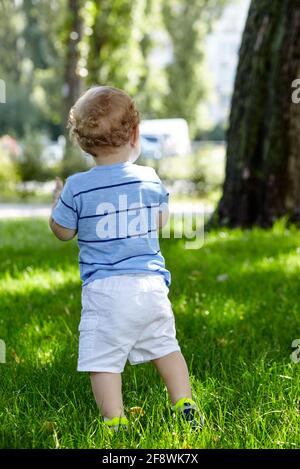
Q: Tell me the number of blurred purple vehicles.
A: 0